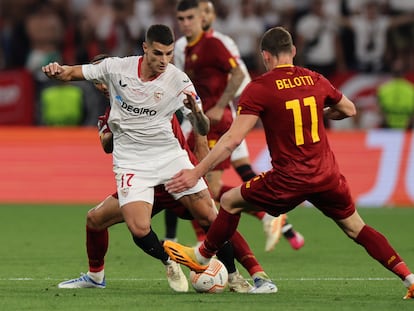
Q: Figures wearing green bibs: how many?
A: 2